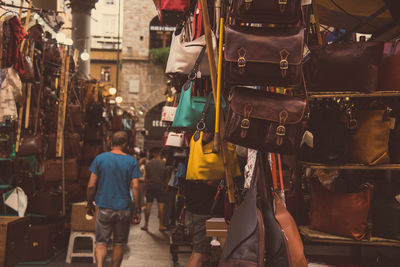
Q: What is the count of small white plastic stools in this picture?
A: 1